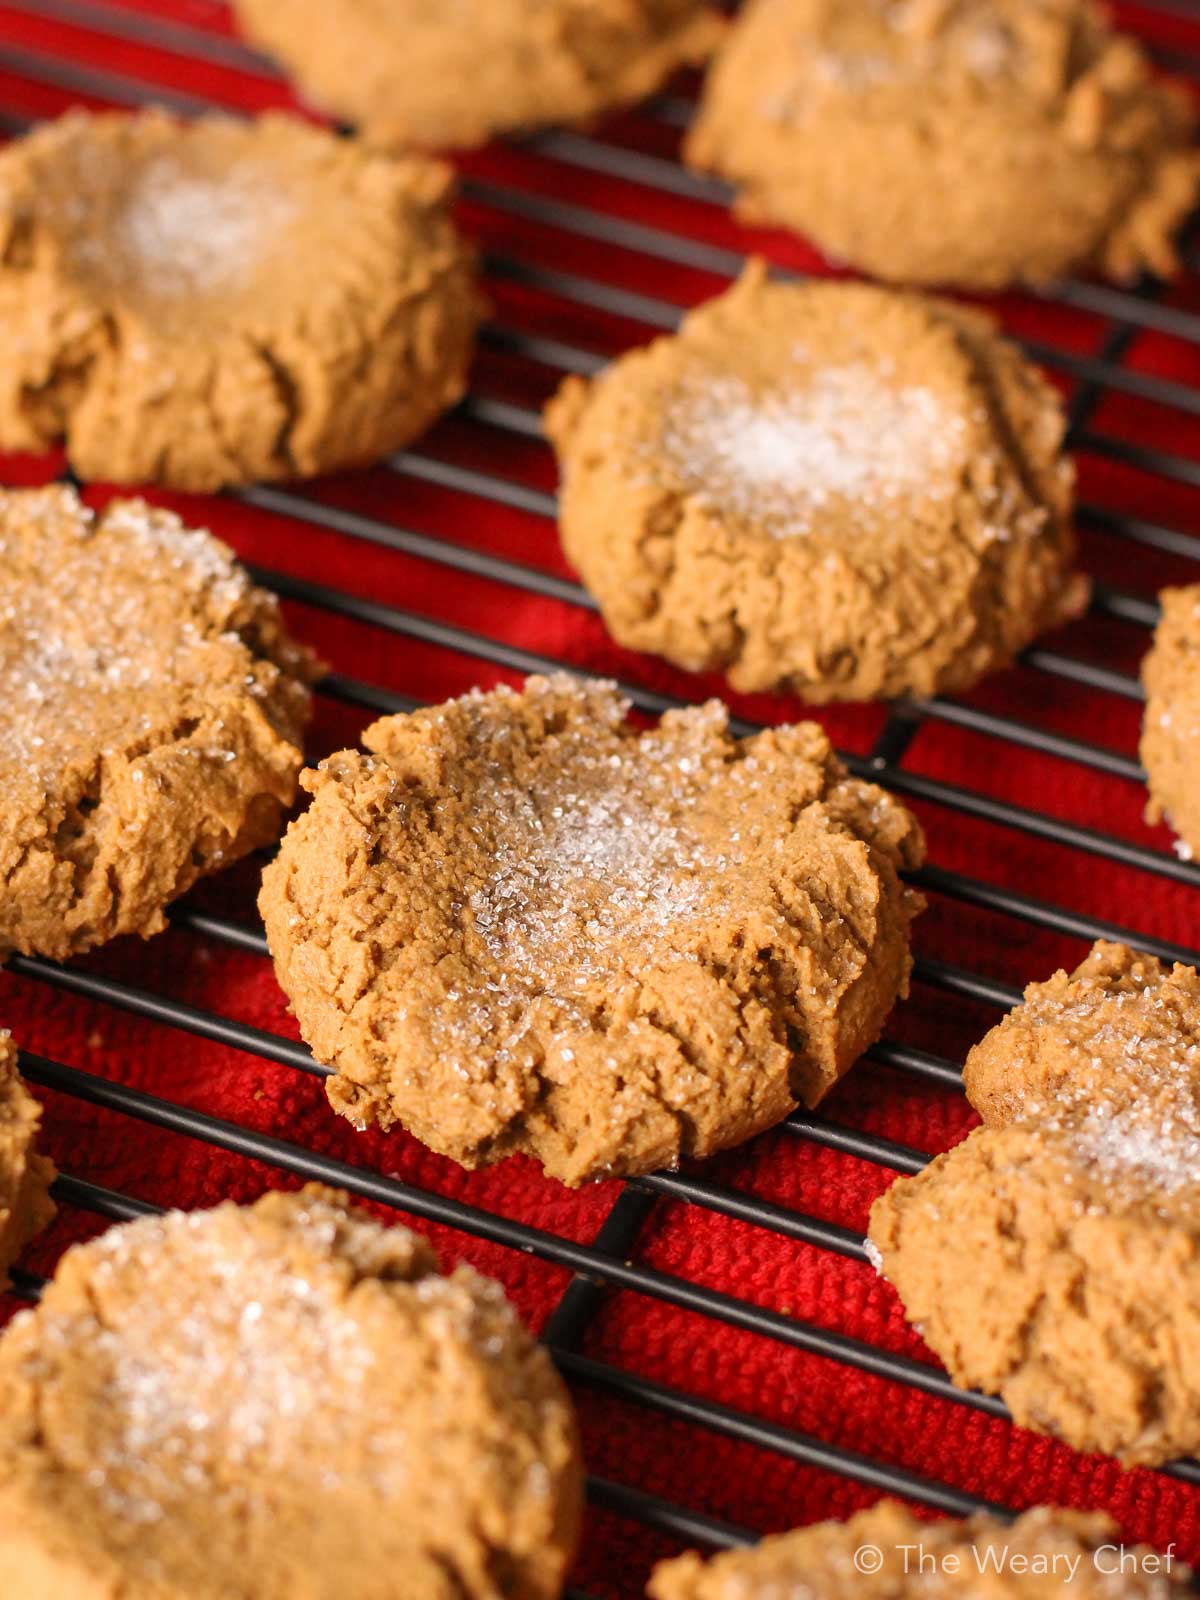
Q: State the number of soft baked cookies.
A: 11